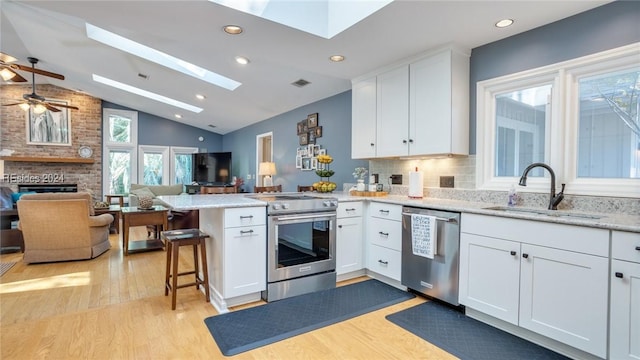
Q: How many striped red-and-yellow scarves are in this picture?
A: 0